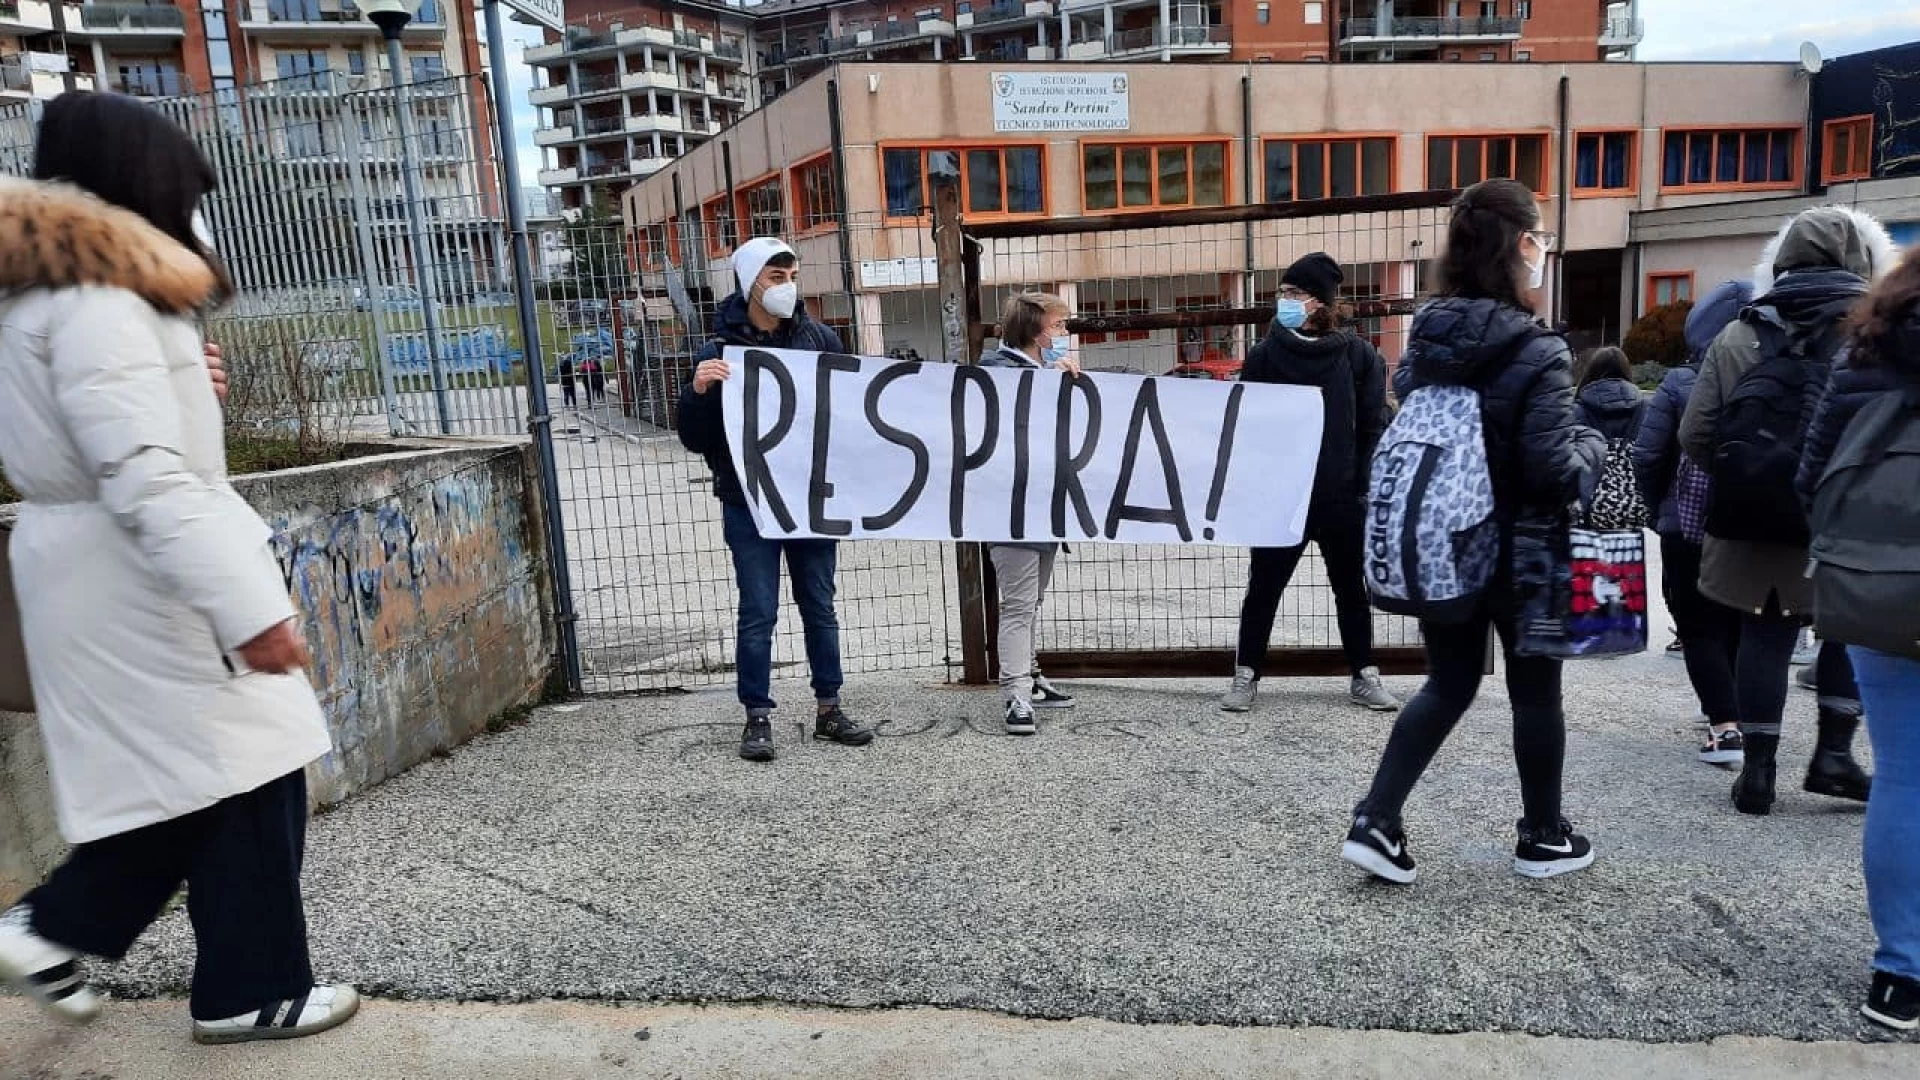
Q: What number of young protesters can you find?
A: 3